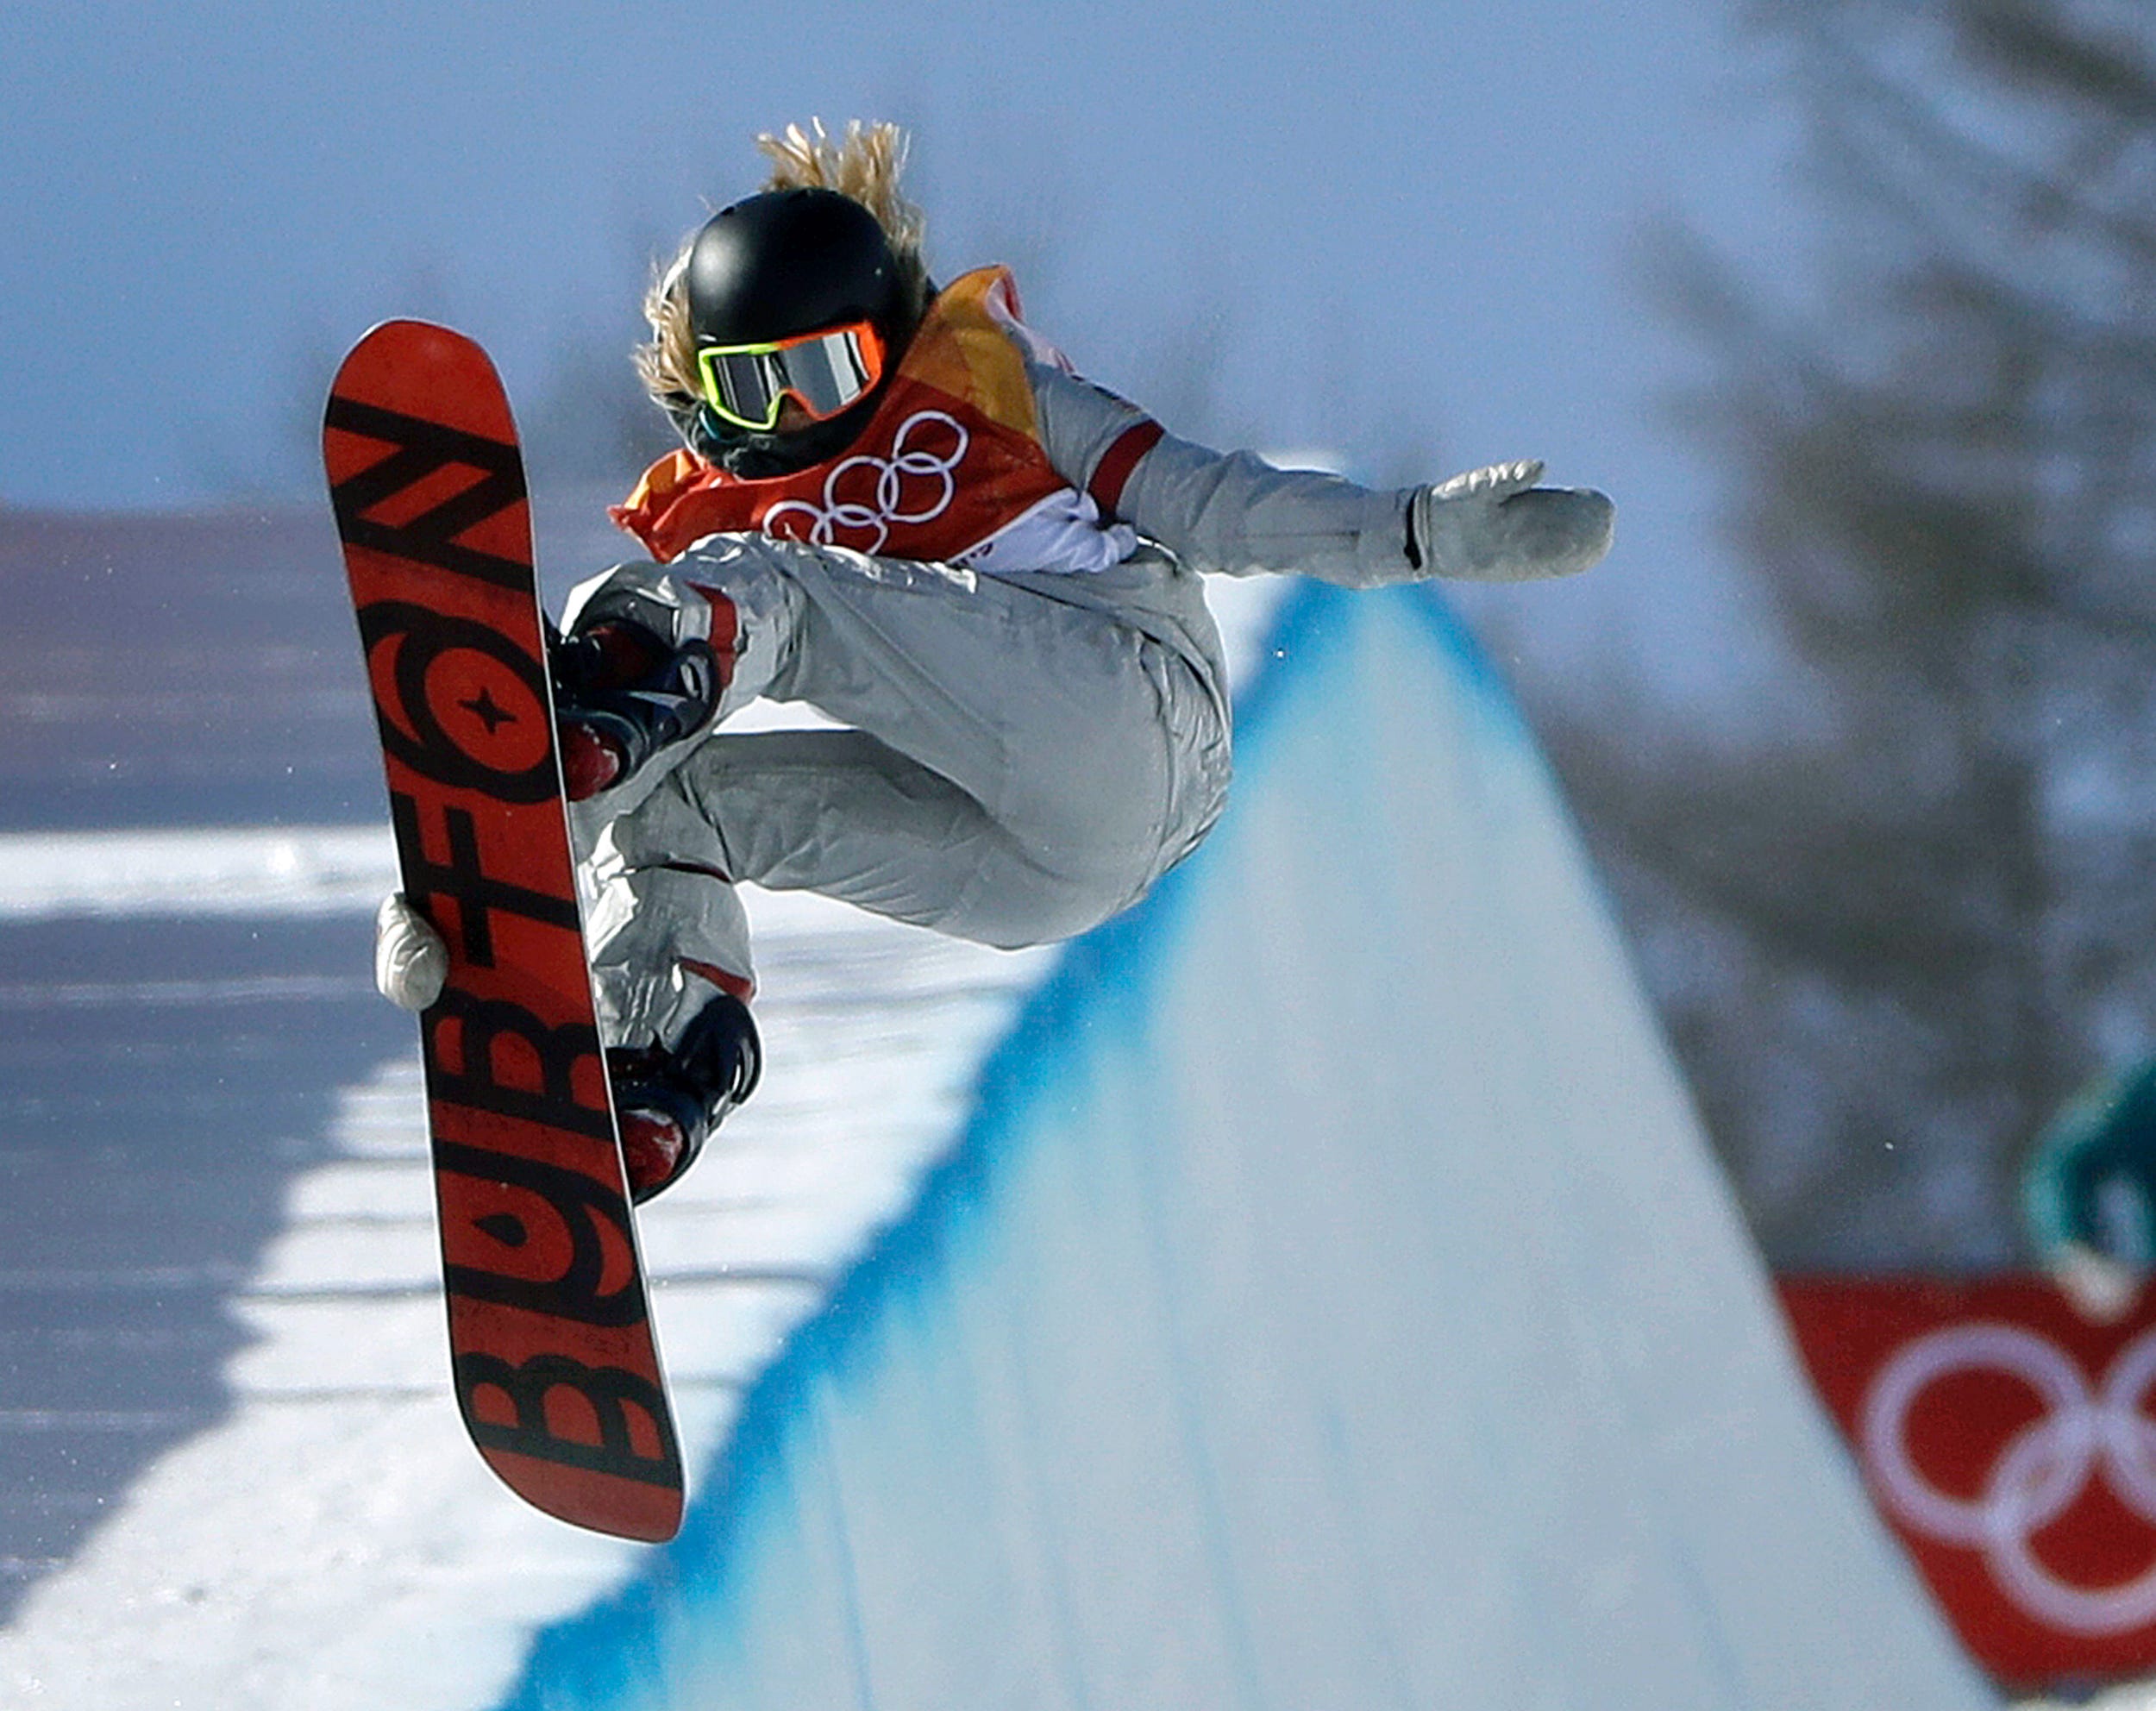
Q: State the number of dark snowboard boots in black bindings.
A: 2